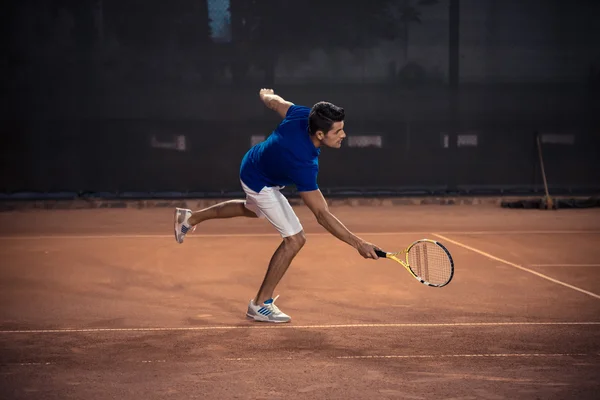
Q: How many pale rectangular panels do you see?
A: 5